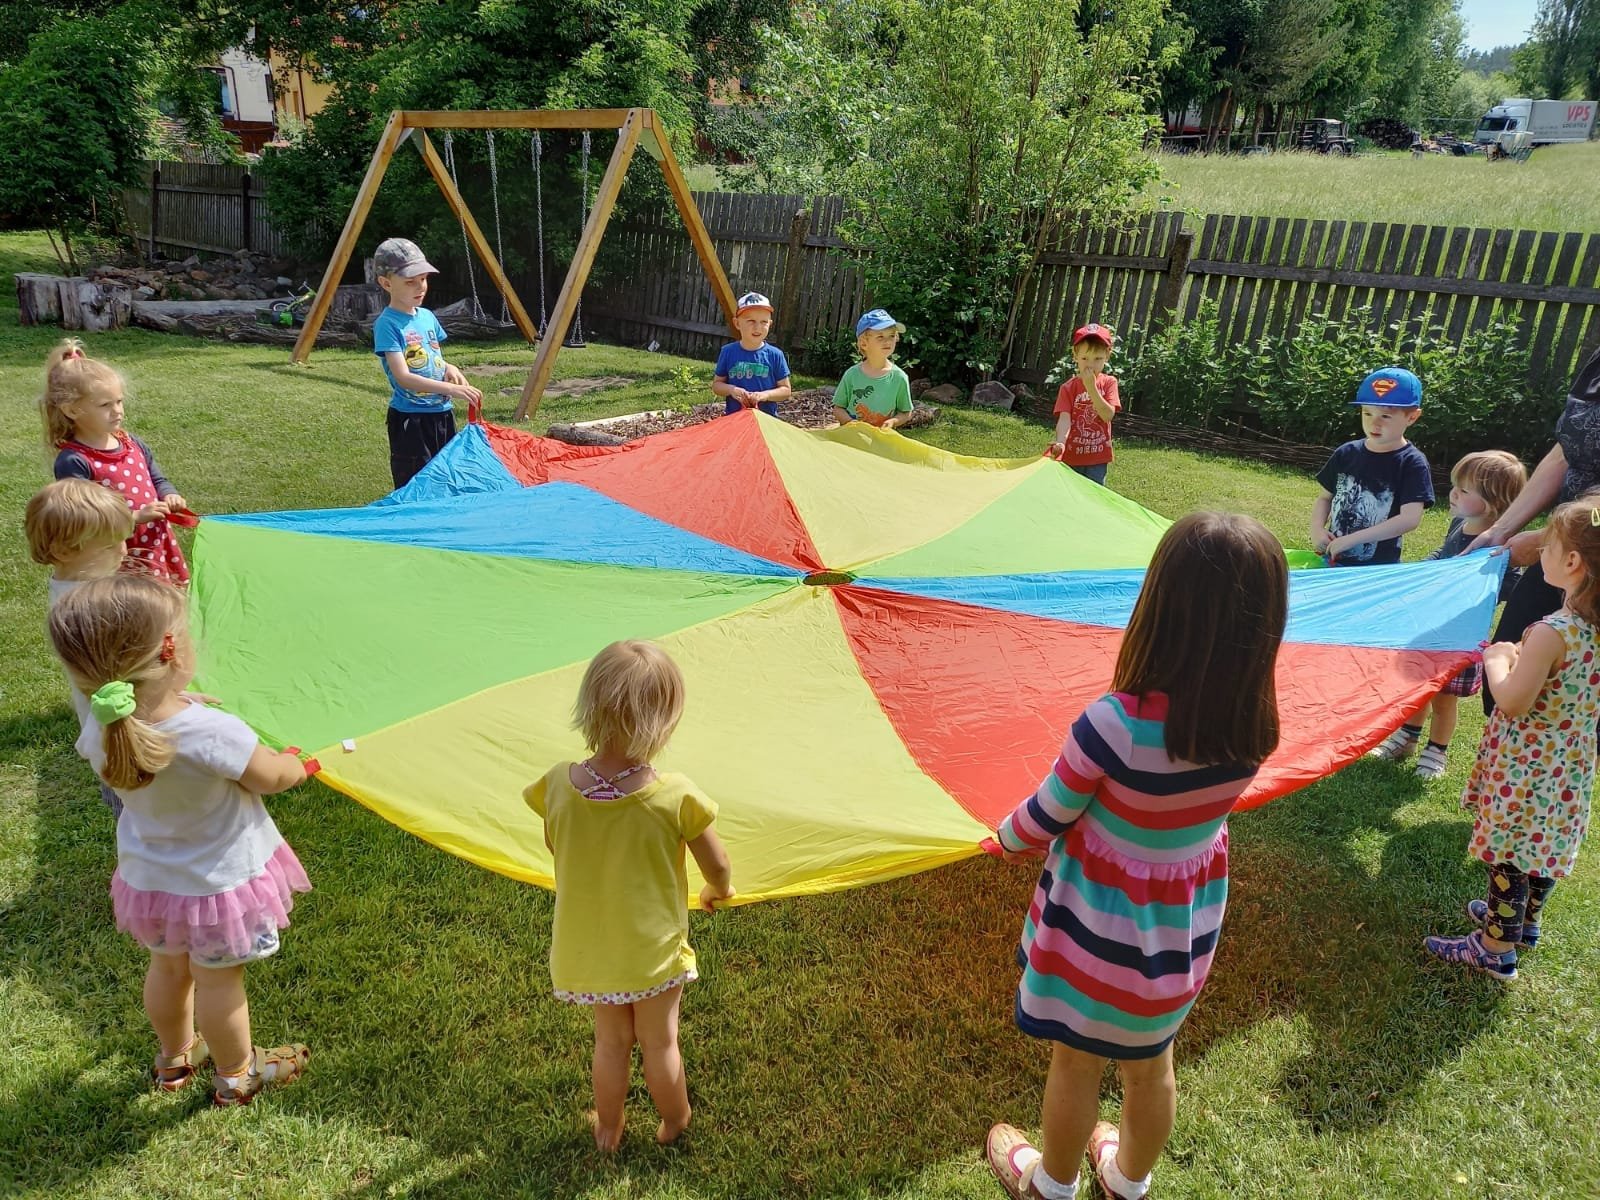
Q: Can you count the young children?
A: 12